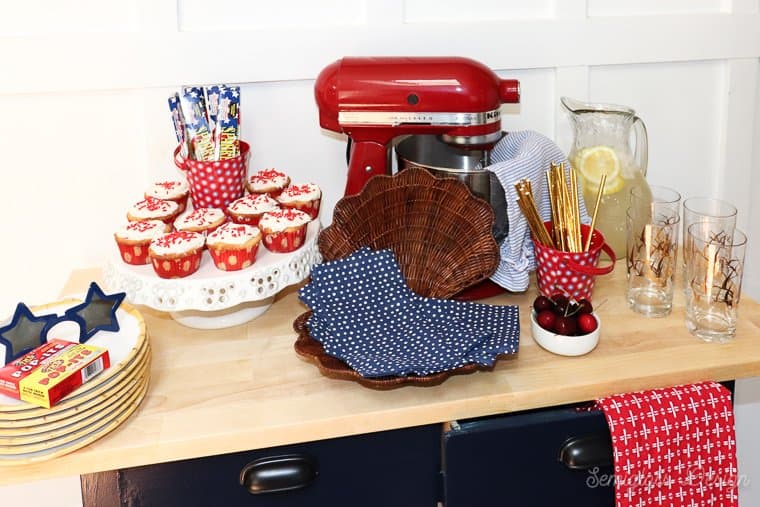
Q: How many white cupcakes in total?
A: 10